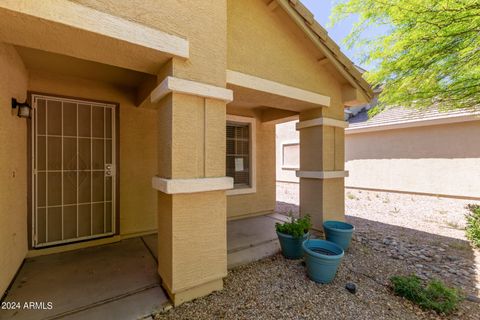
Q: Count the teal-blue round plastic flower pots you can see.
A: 3